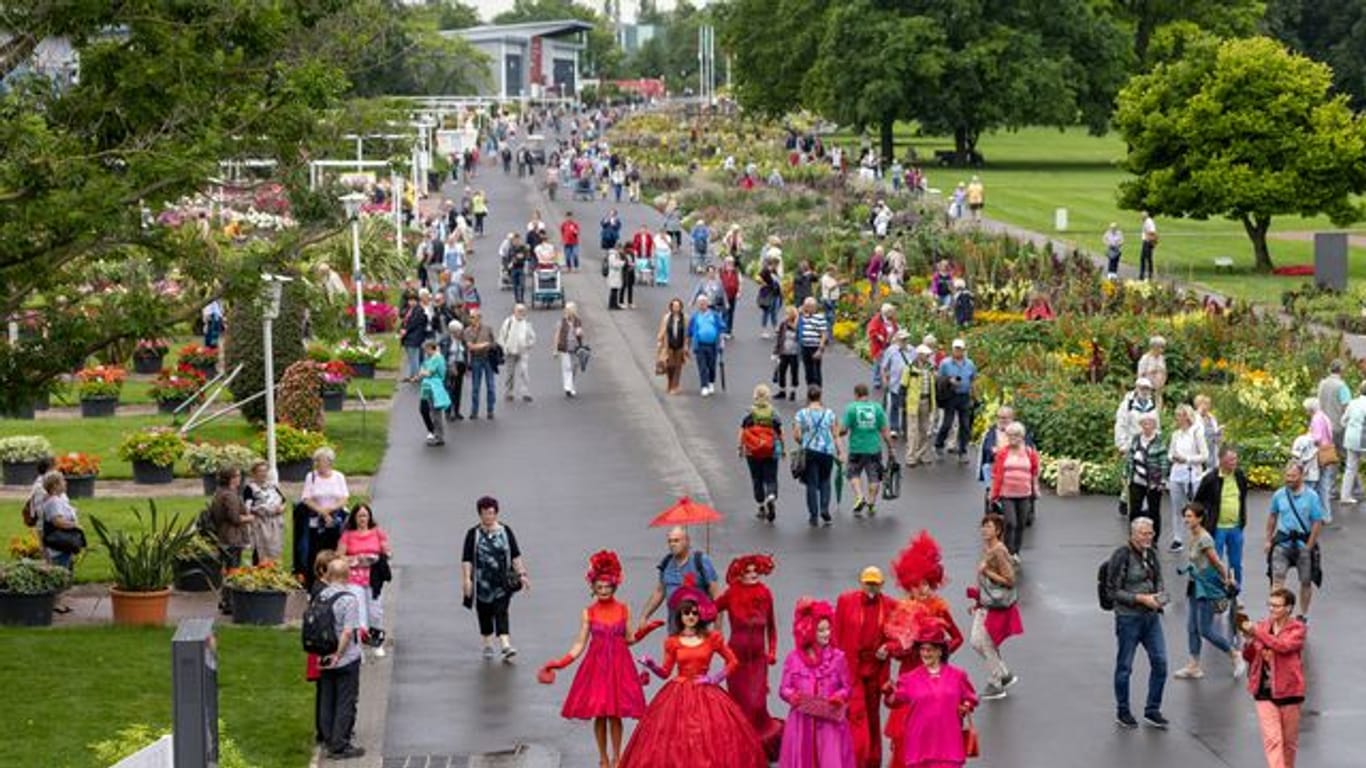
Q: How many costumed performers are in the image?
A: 7